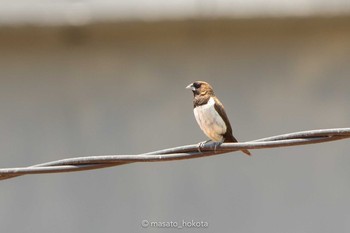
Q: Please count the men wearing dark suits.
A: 0